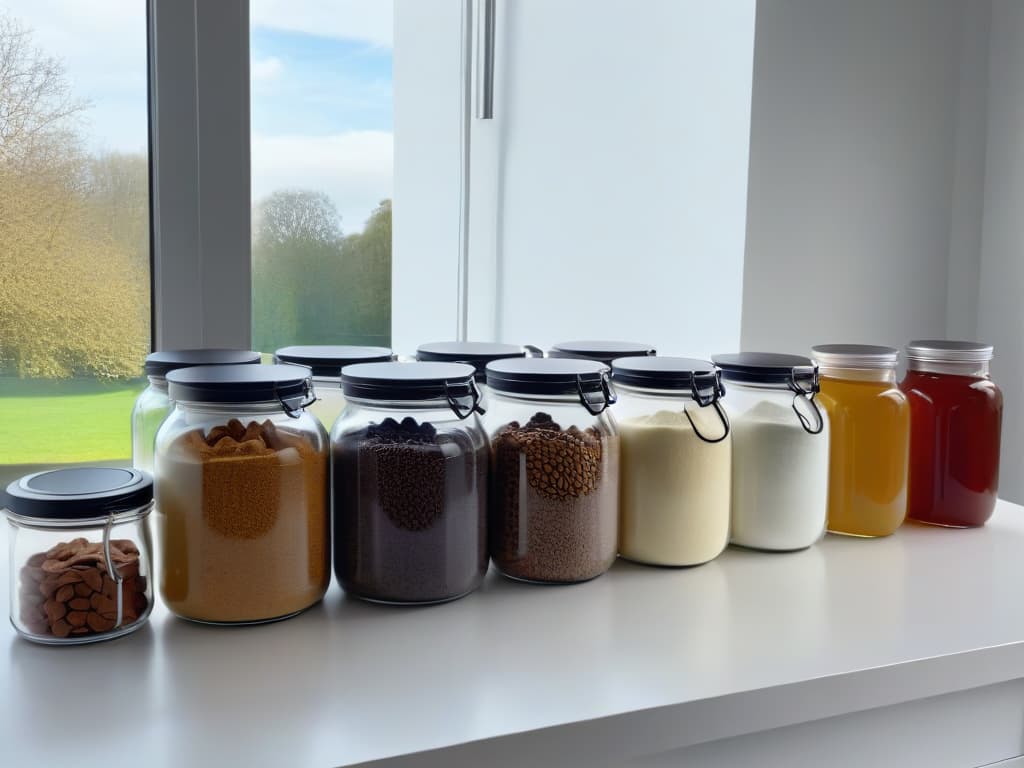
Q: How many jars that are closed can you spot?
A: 12